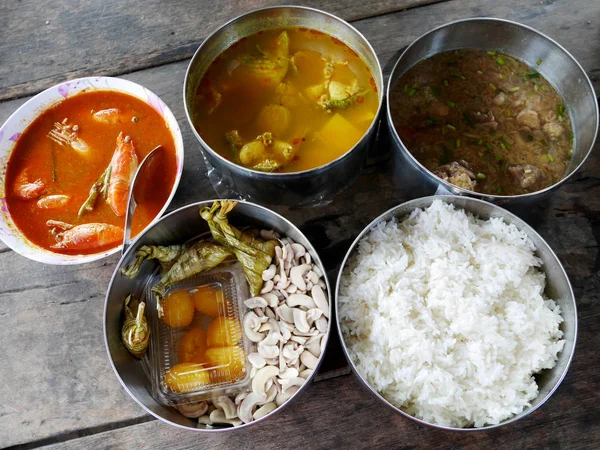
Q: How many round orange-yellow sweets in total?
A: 6